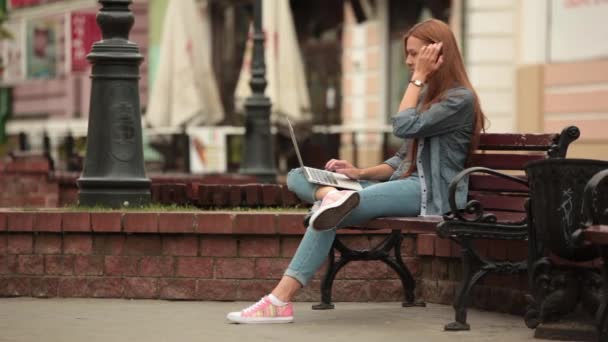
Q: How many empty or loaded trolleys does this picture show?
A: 0